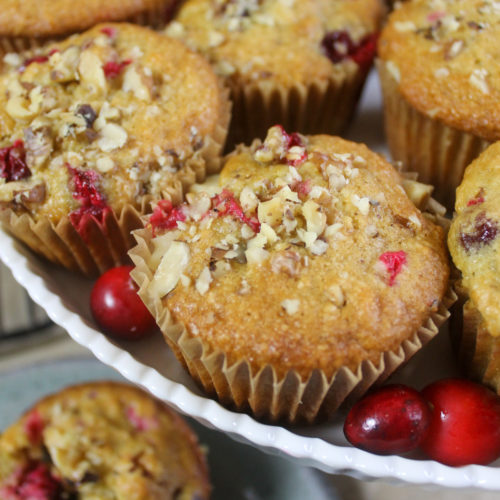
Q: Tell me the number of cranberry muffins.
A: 7